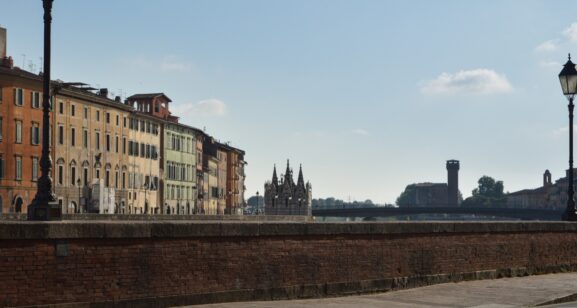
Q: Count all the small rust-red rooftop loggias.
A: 1